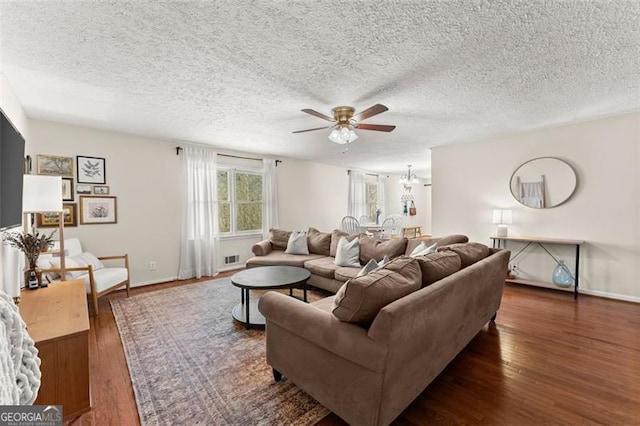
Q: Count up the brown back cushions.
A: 7